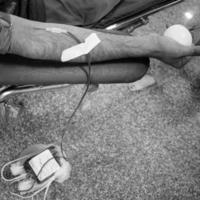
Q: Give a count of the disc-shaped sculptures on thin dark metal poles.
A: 0